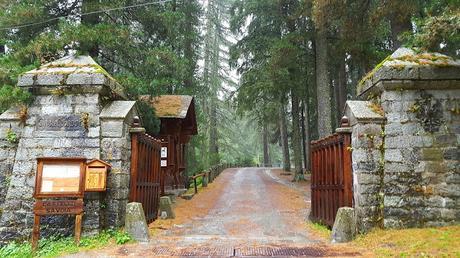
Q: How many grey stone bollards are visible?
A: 3